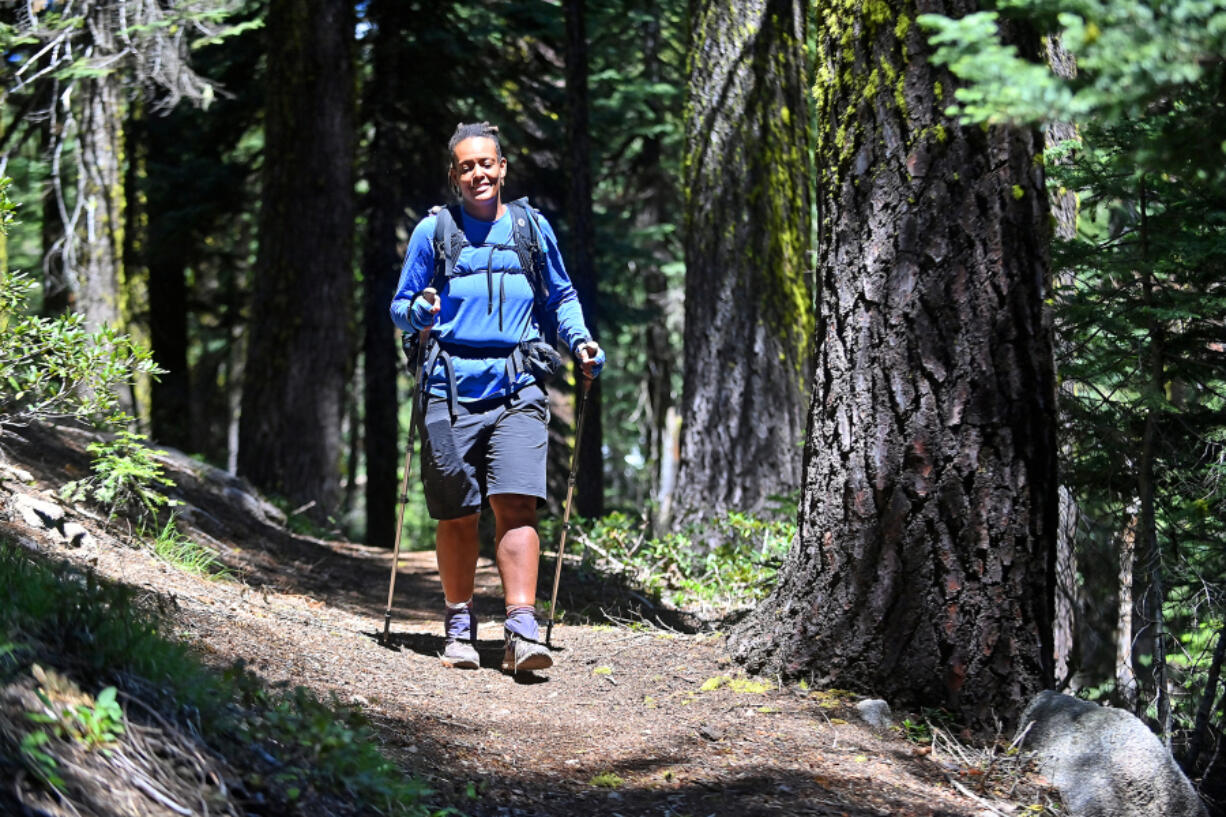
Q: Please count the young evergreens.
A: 1